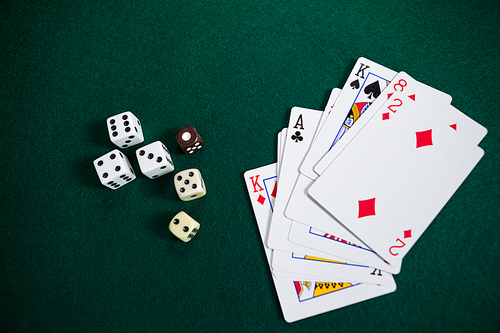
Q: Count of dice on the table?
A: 6